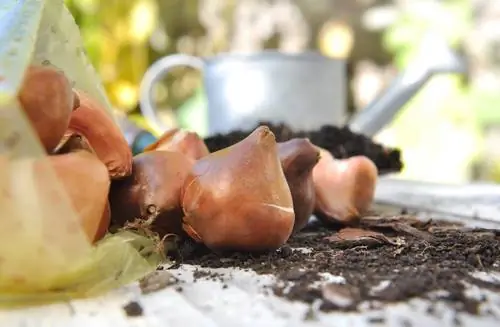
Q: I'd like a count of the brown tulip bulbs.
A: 8